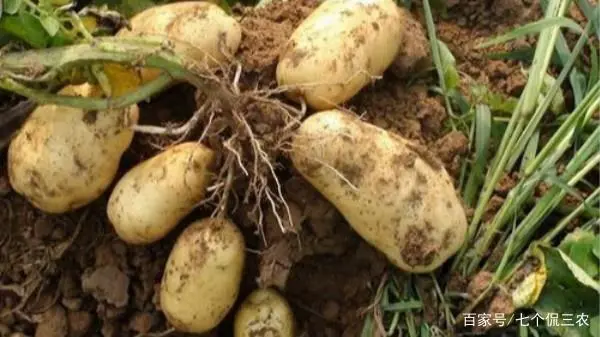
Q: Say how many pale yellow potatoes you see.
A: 7